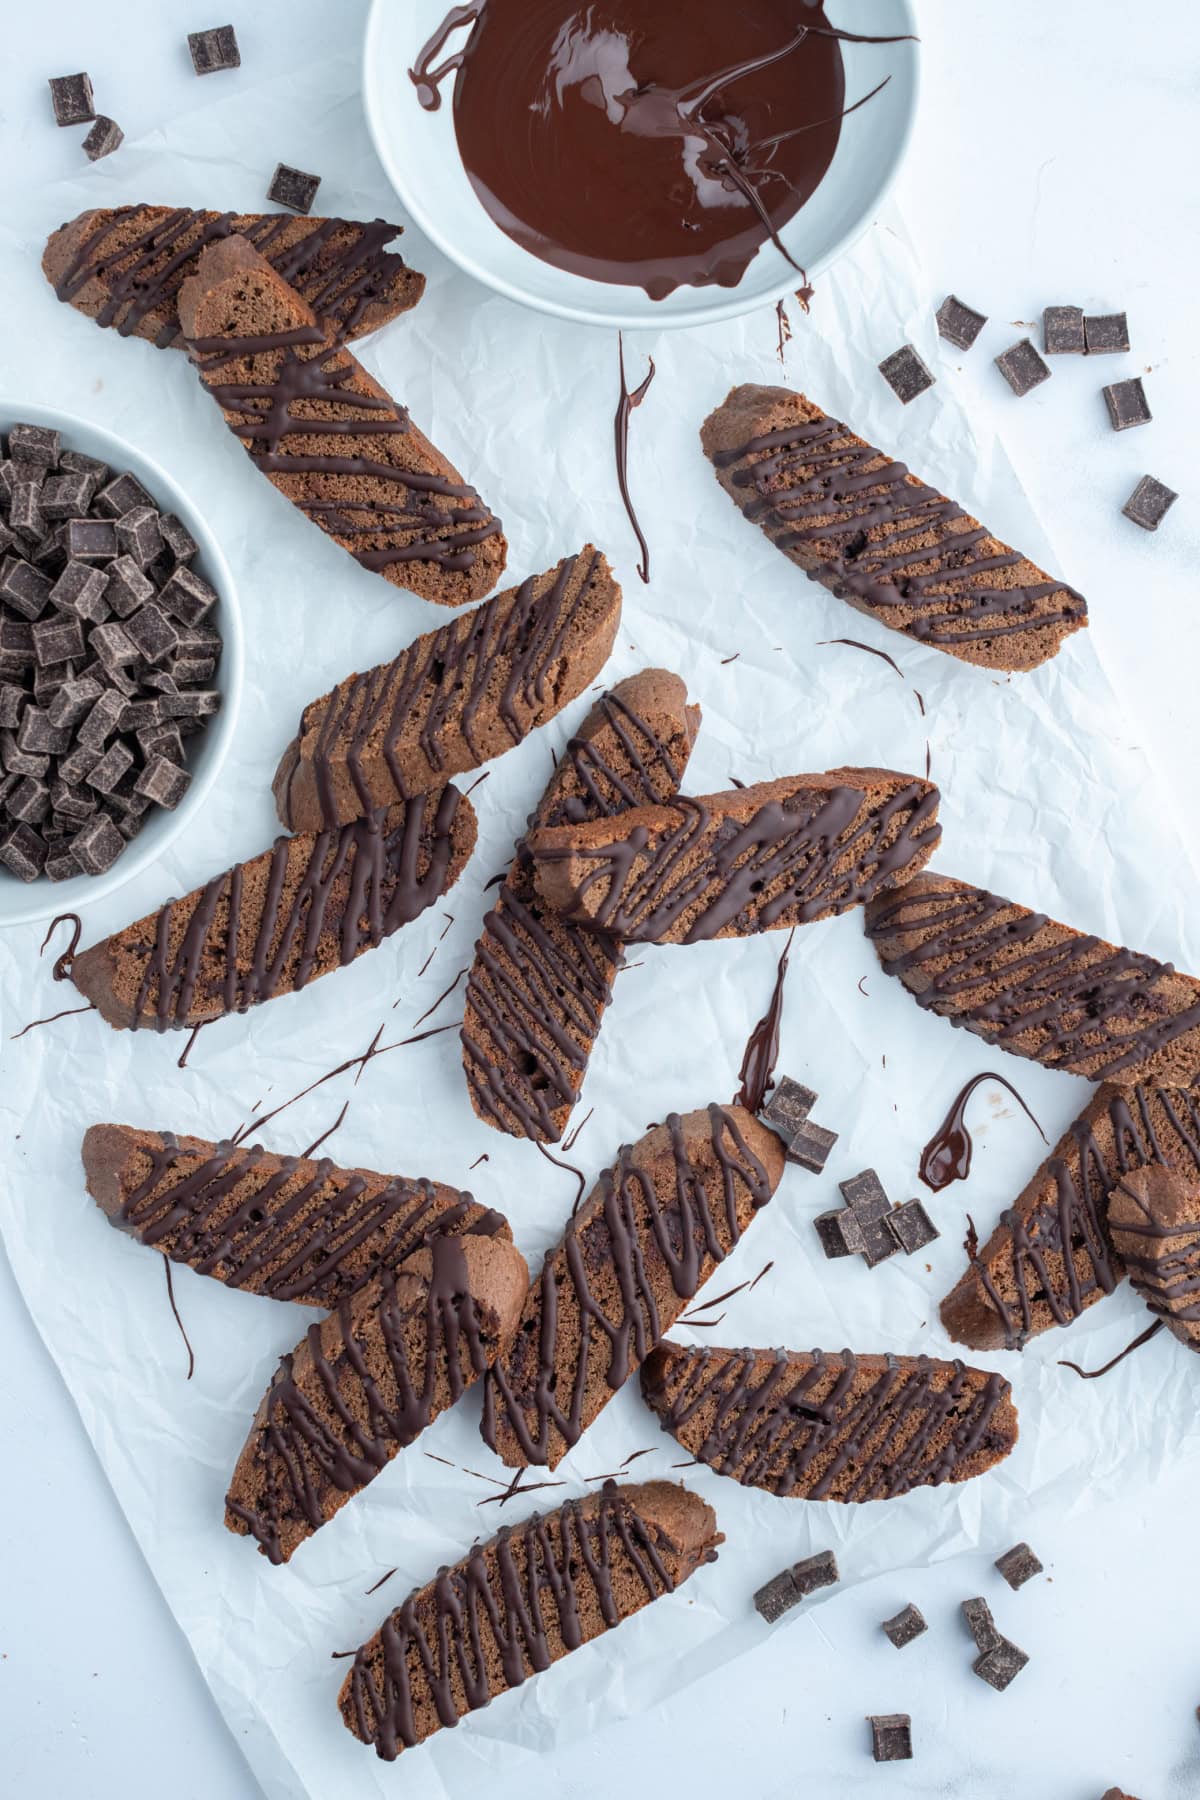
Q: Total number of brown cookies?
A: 15